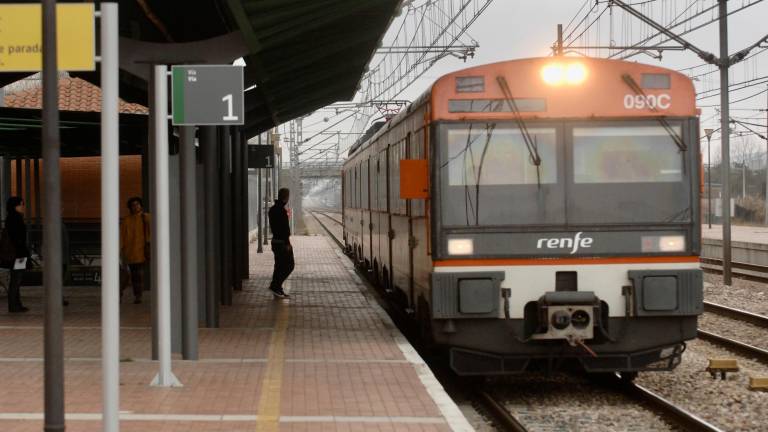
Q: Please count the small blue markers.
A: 0